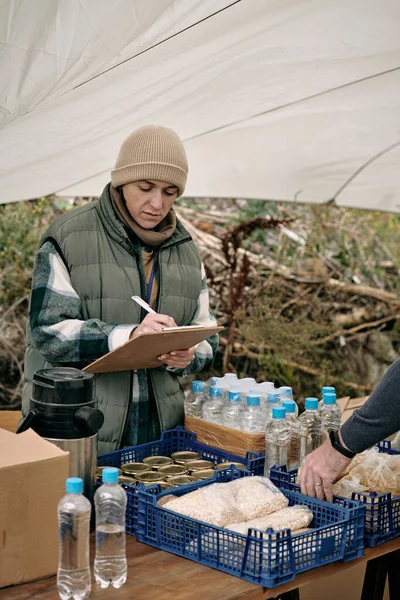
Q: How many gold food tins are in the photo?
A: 12